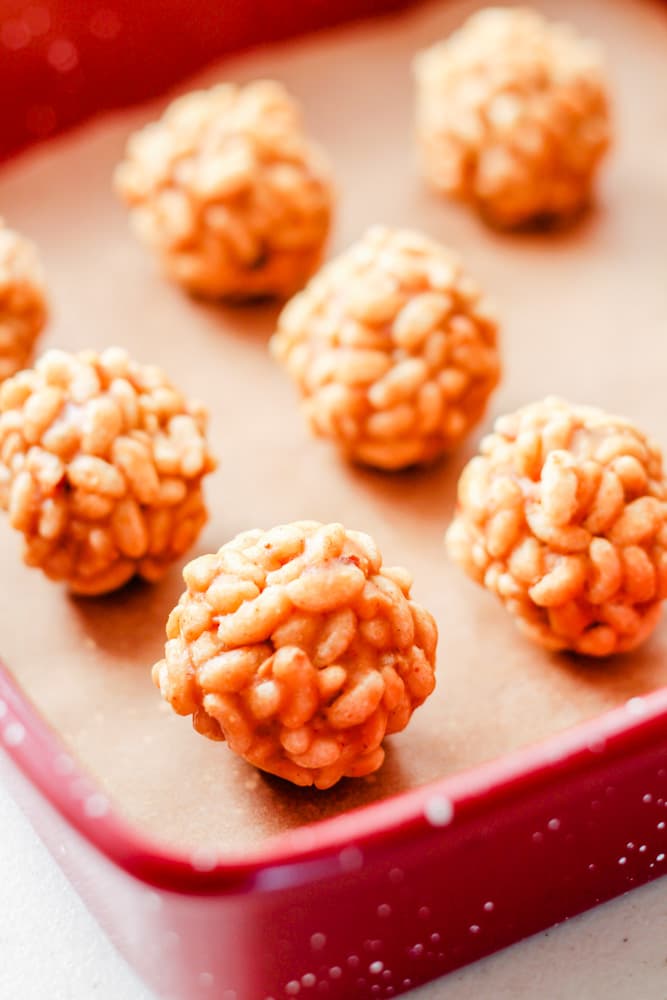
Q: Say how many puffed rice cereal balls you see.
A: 7